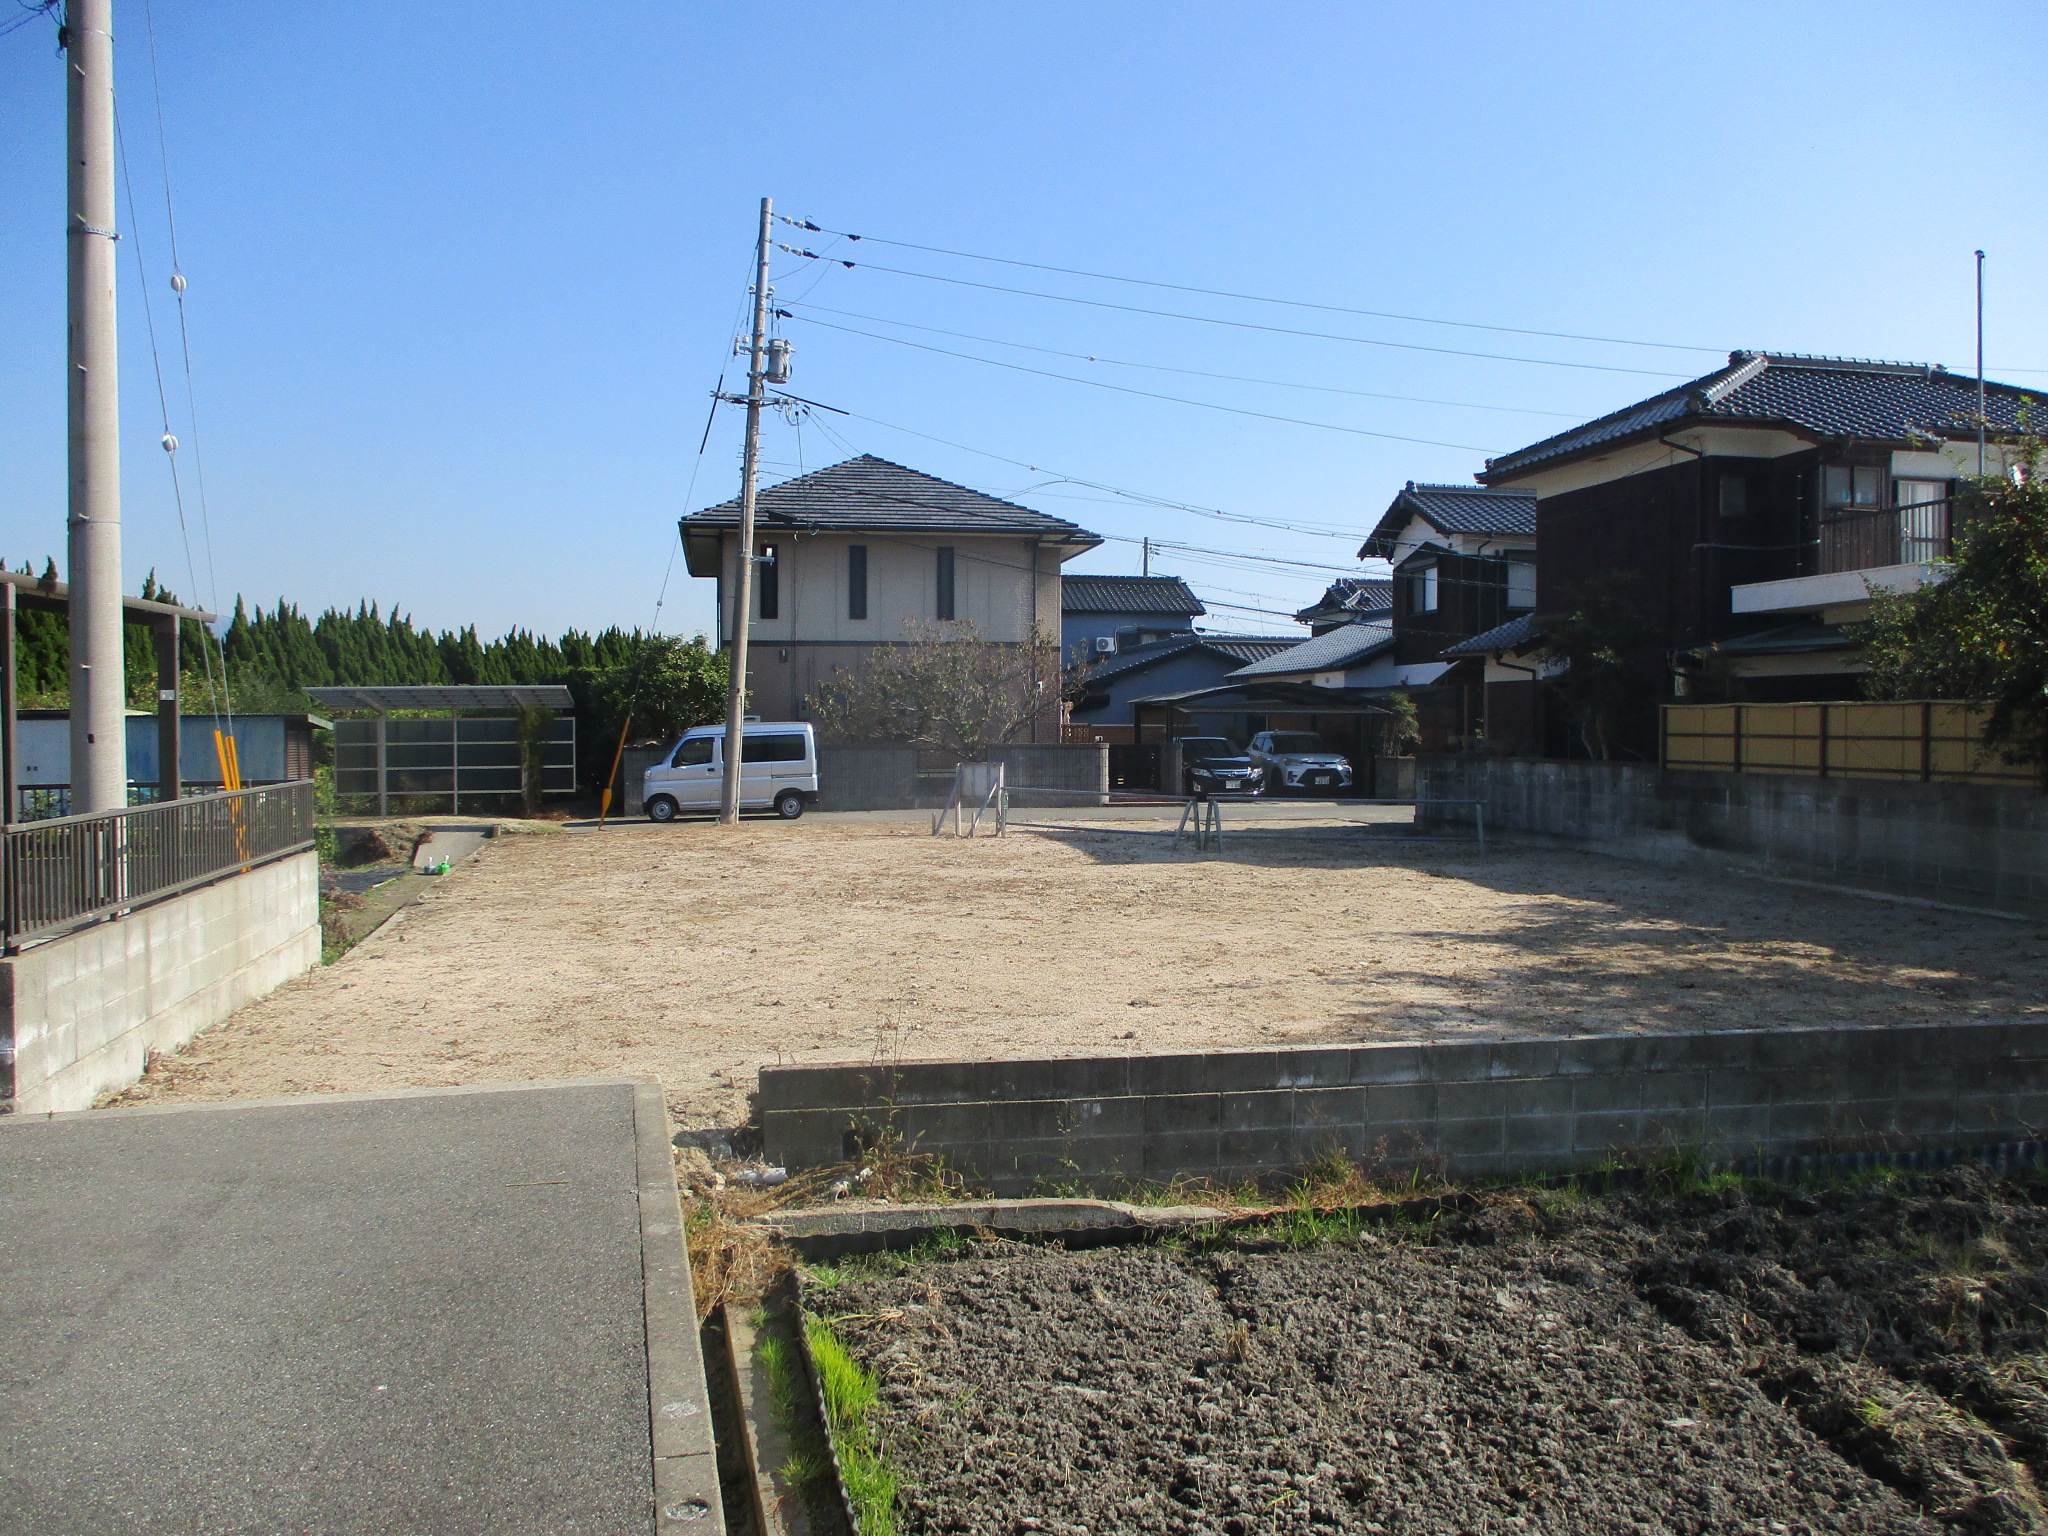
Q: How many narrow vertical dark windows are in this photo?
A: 3